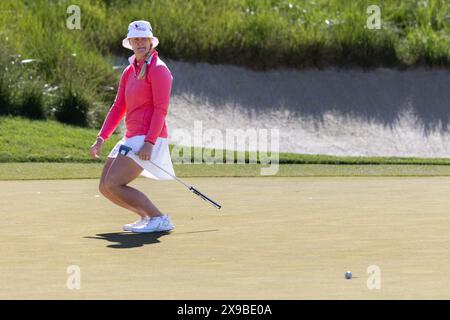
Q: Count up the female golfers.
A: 1